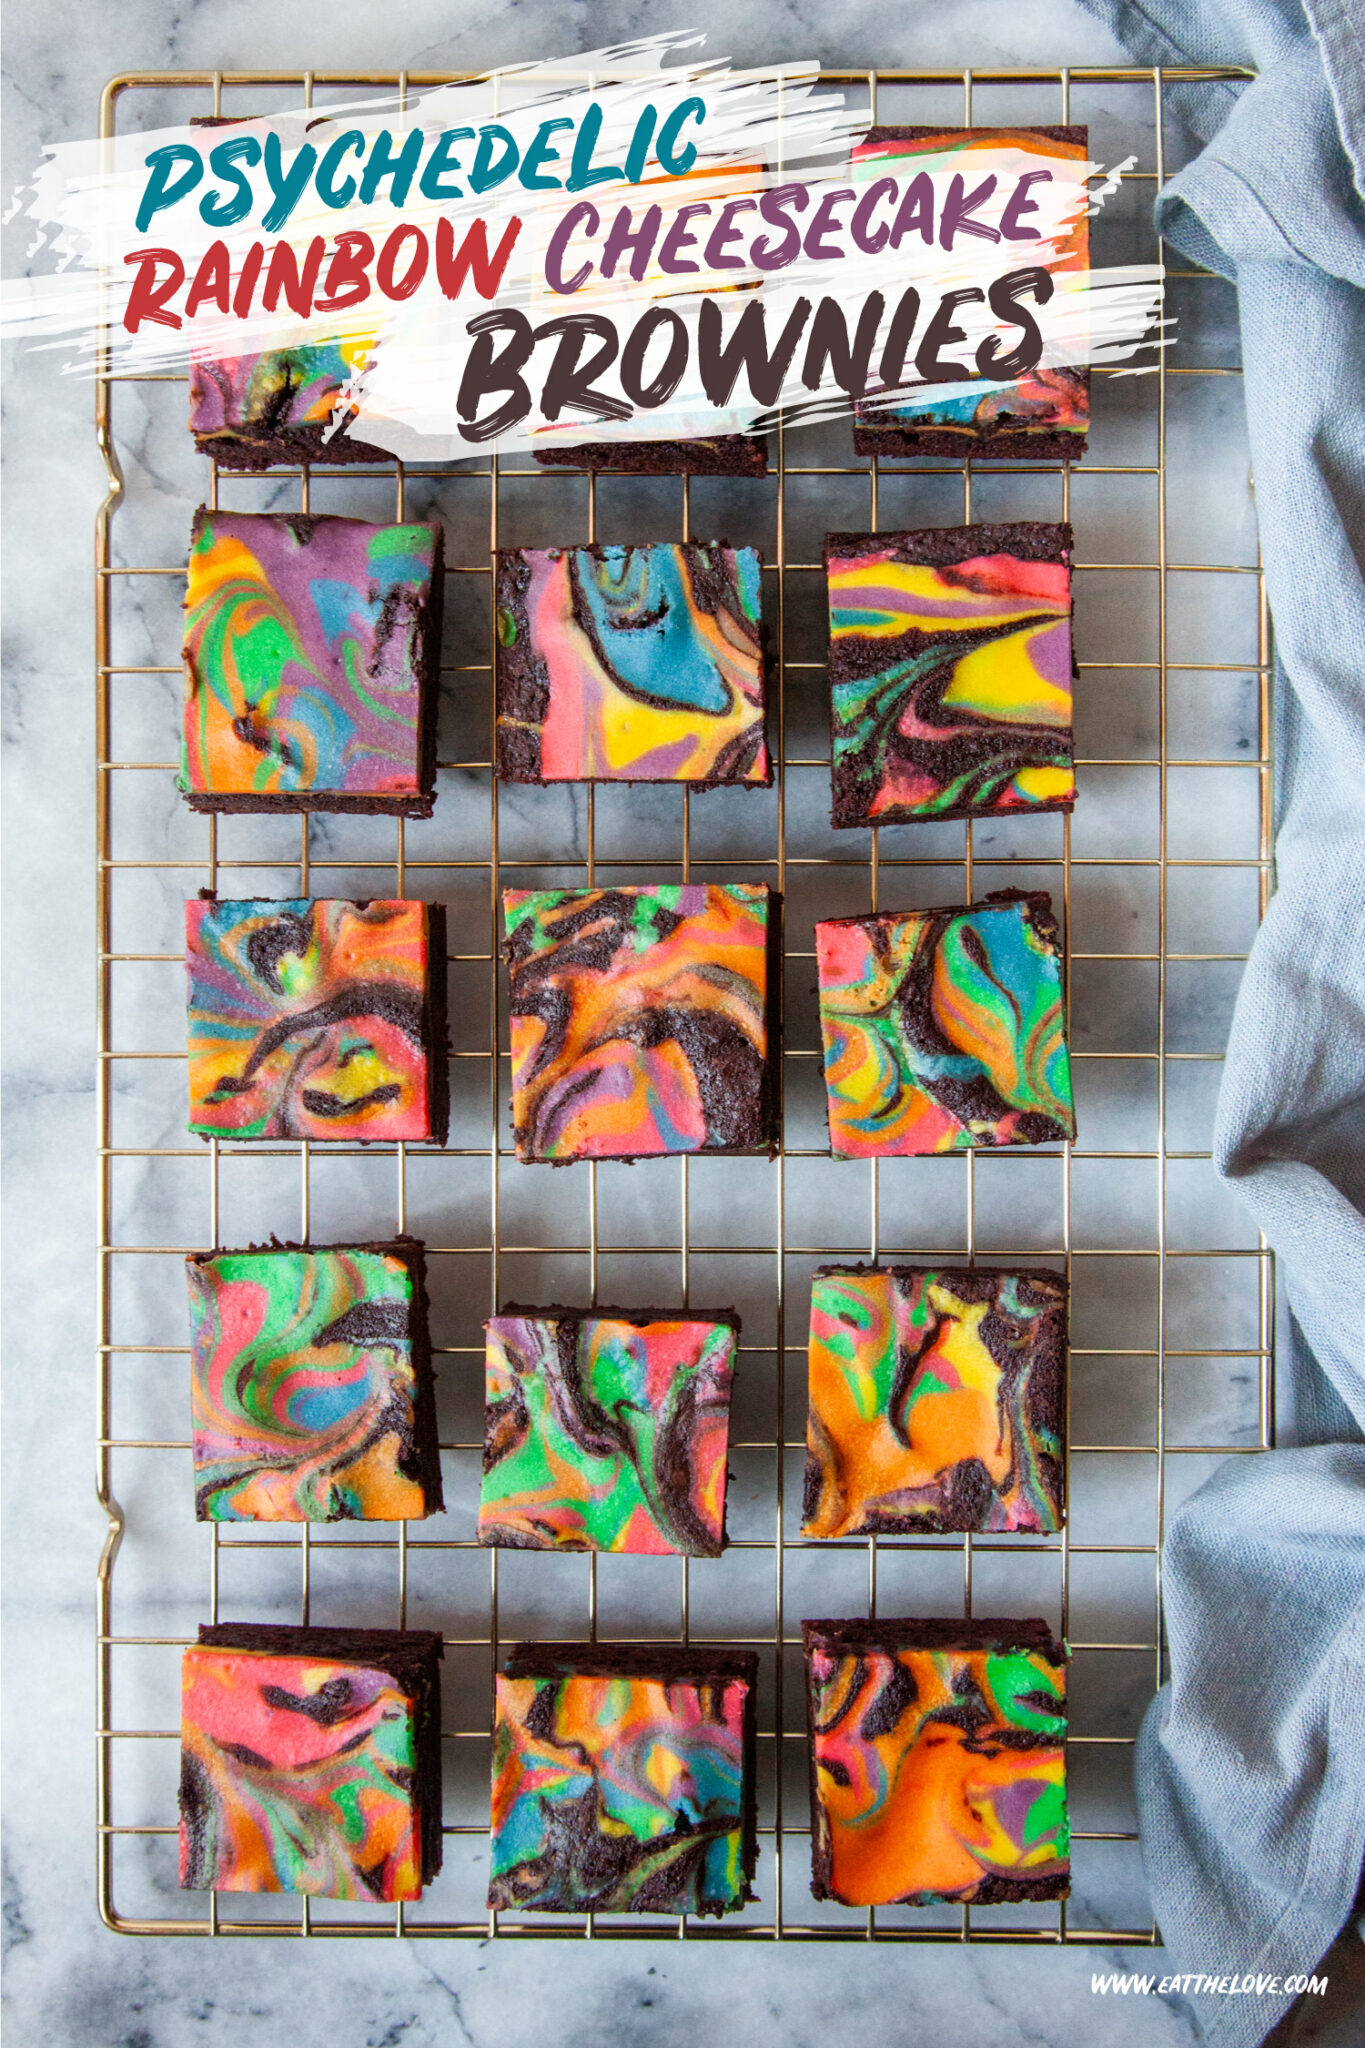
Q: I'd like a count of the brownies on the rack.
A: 15